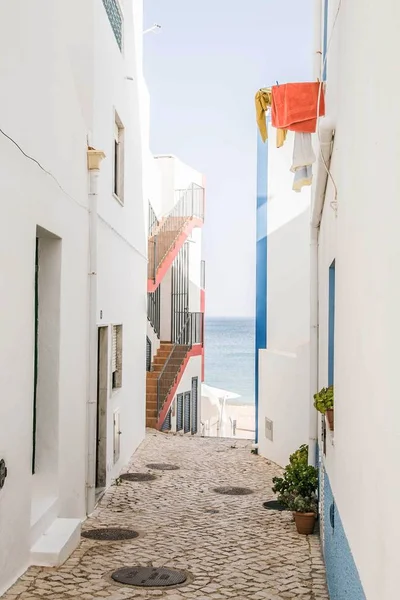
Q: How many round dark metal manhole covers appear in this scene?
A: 6